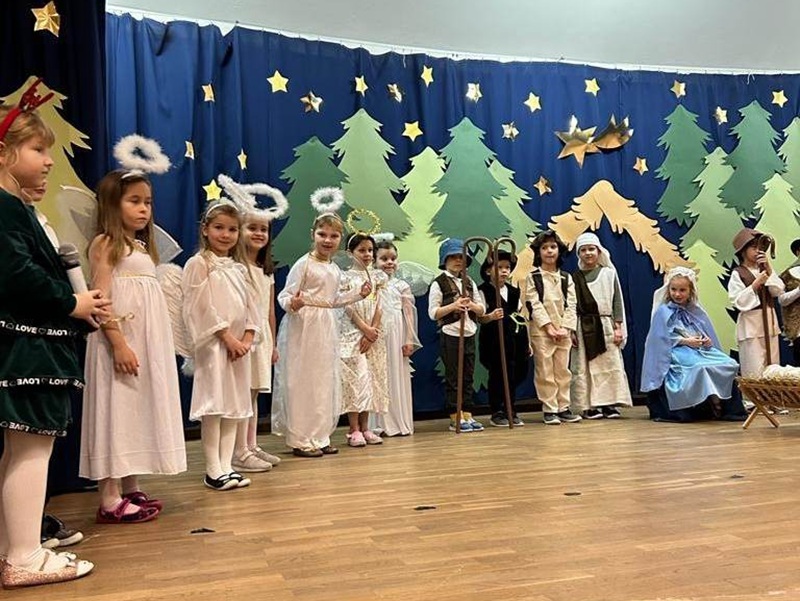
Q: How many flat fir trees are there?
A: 12